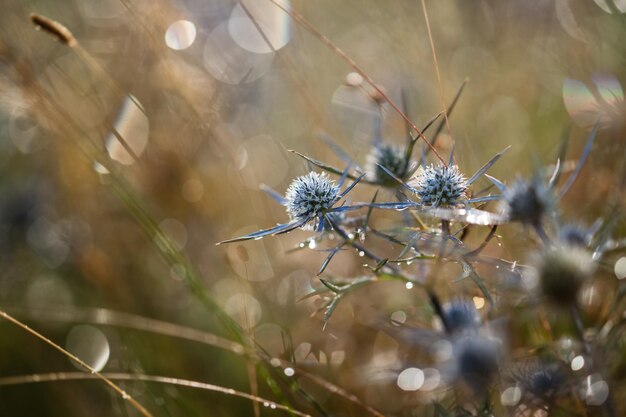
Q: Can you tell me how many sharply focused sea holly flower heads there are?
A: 2